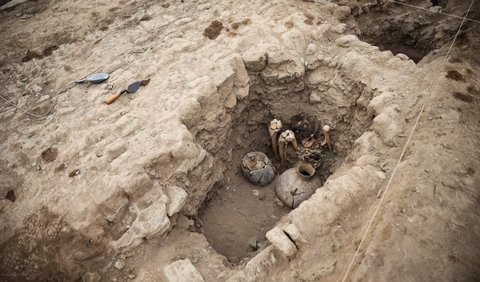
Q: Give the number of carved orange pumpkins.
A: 0